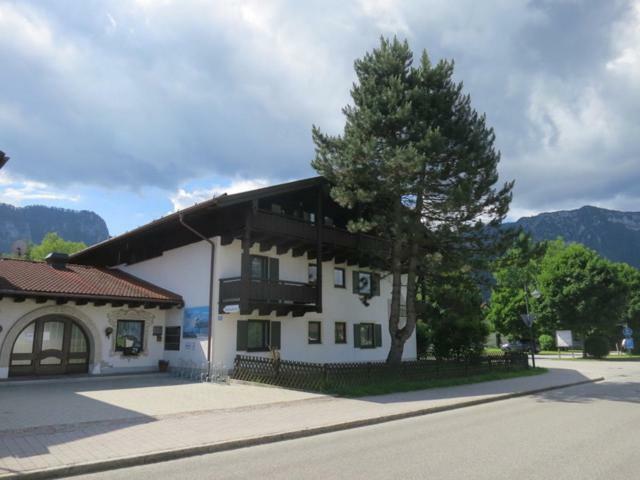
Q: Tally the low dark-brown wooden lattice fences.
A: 1